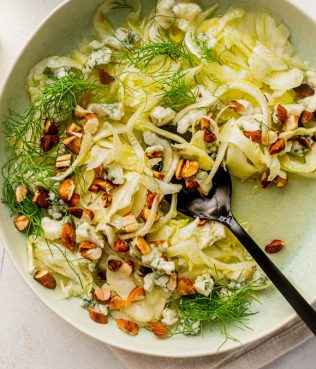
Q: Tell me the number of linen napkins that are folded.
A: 1